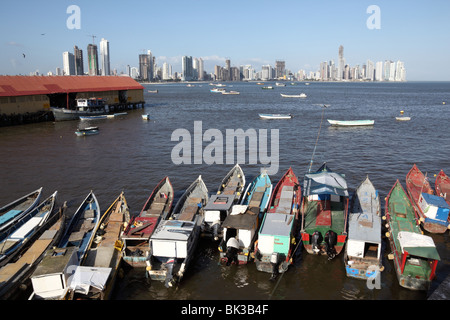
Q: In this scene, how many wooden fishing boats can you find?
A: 15